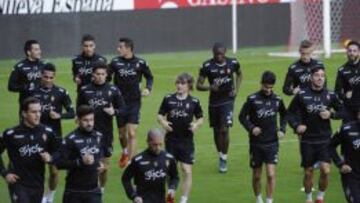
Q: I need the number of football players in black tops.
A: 15